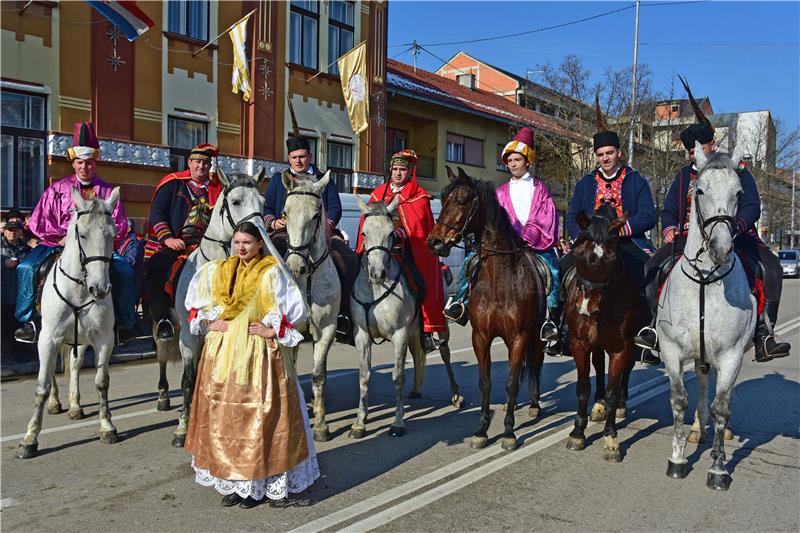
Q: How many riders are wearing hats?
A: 7